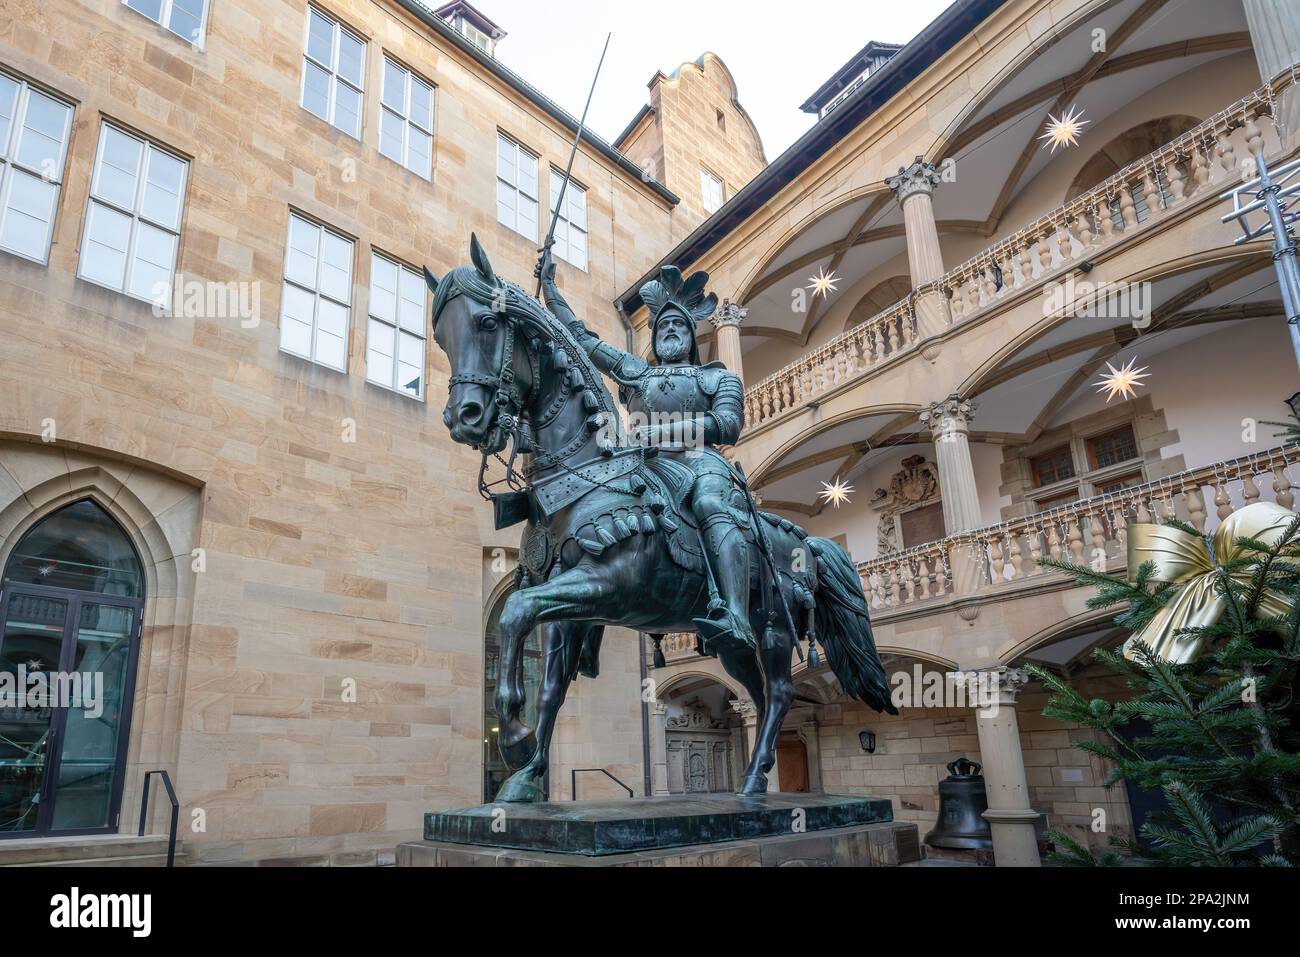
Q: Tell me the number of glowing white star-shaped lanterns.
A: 4